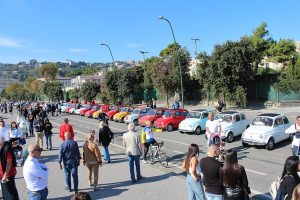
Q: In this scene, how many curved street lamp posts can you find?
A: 2